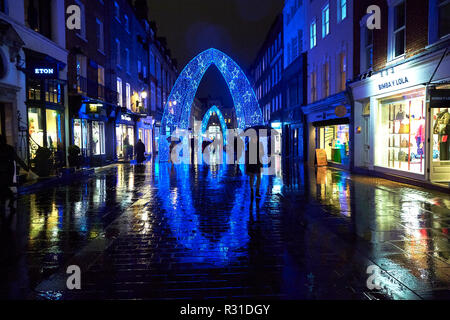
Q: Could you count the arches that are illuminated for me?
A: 2